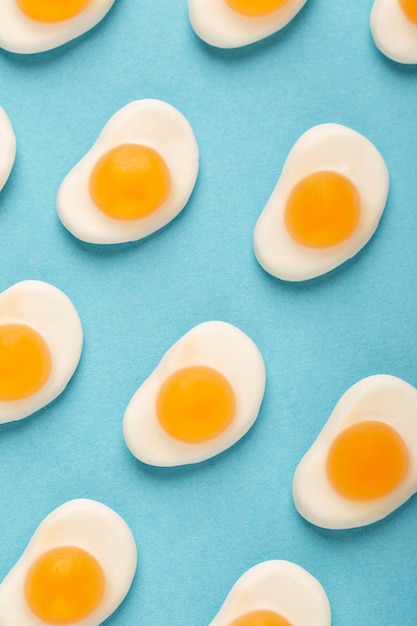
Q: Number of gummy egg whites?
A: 11